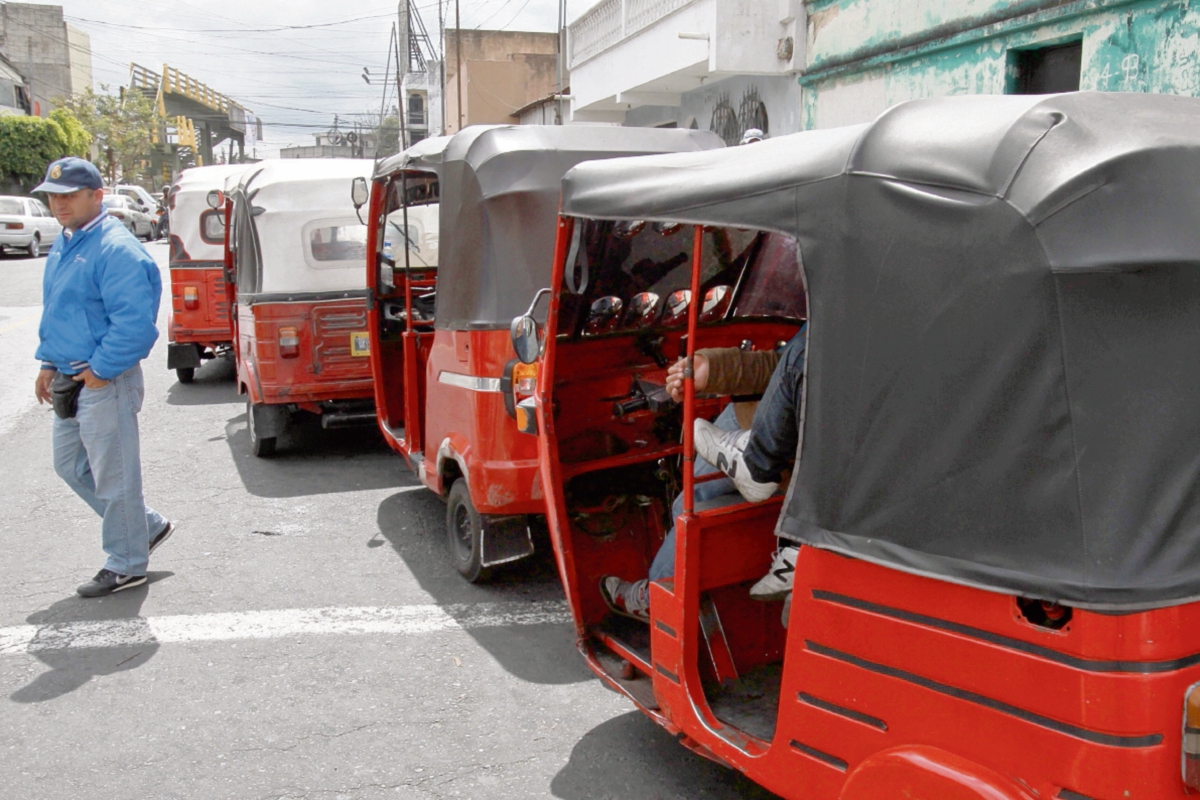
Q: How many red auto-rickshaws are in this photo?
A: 4